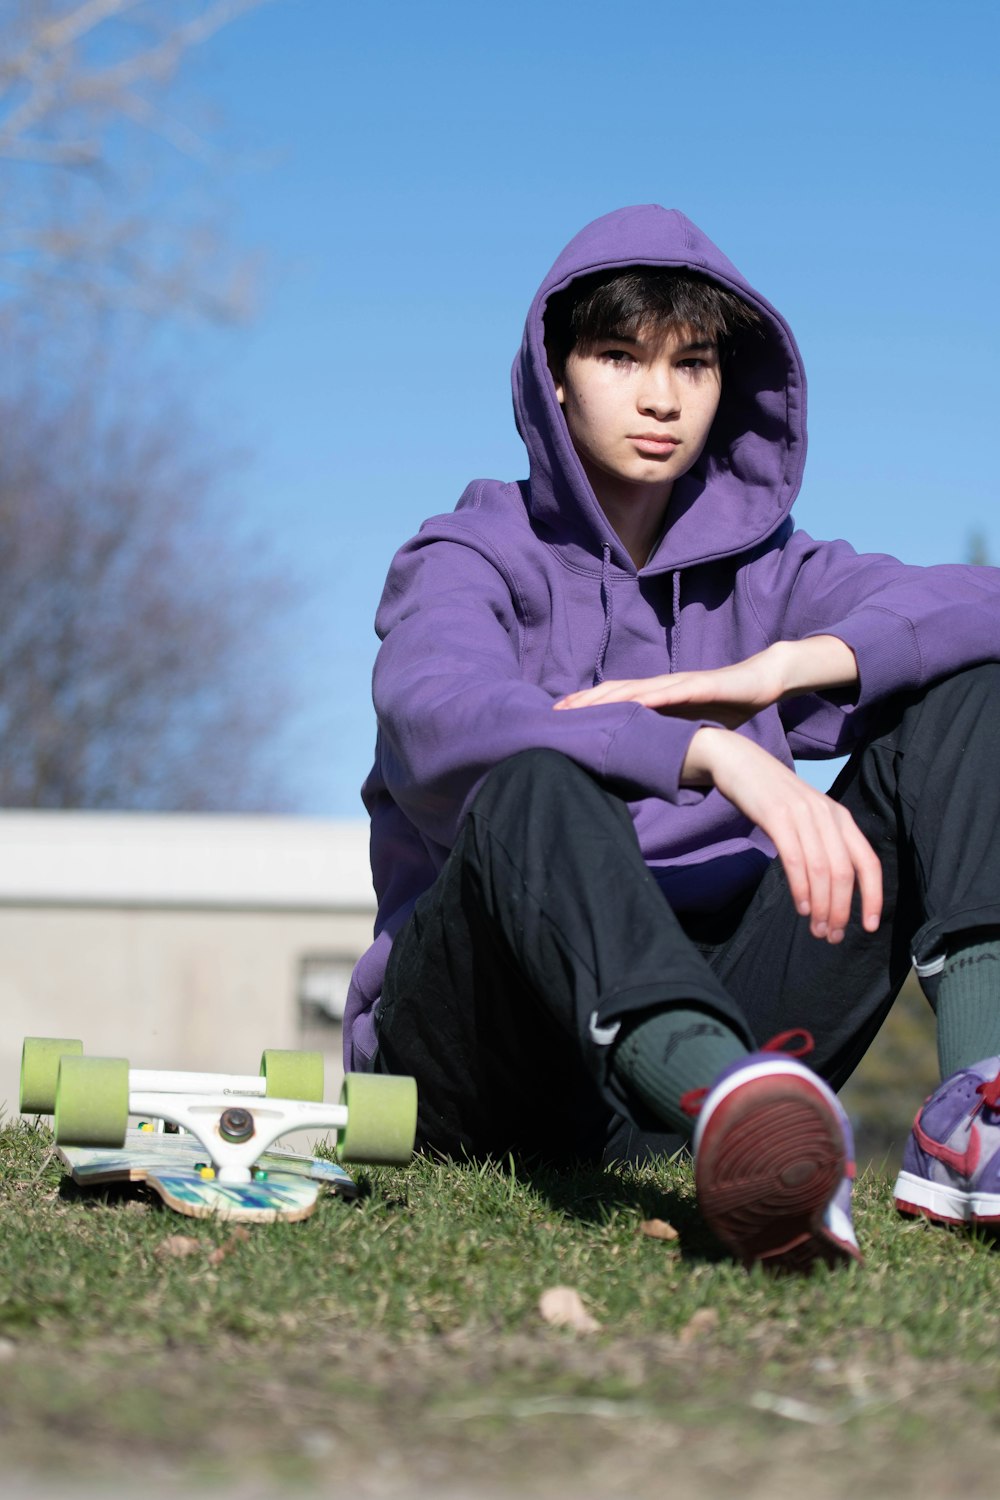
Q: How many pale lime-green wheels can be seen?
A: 4